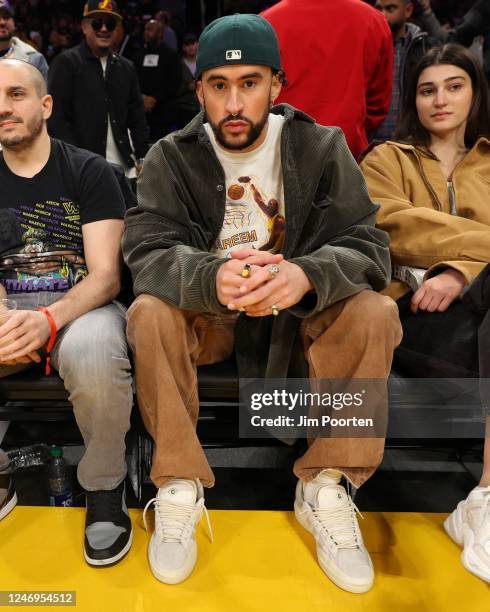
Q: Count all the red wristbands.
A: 1